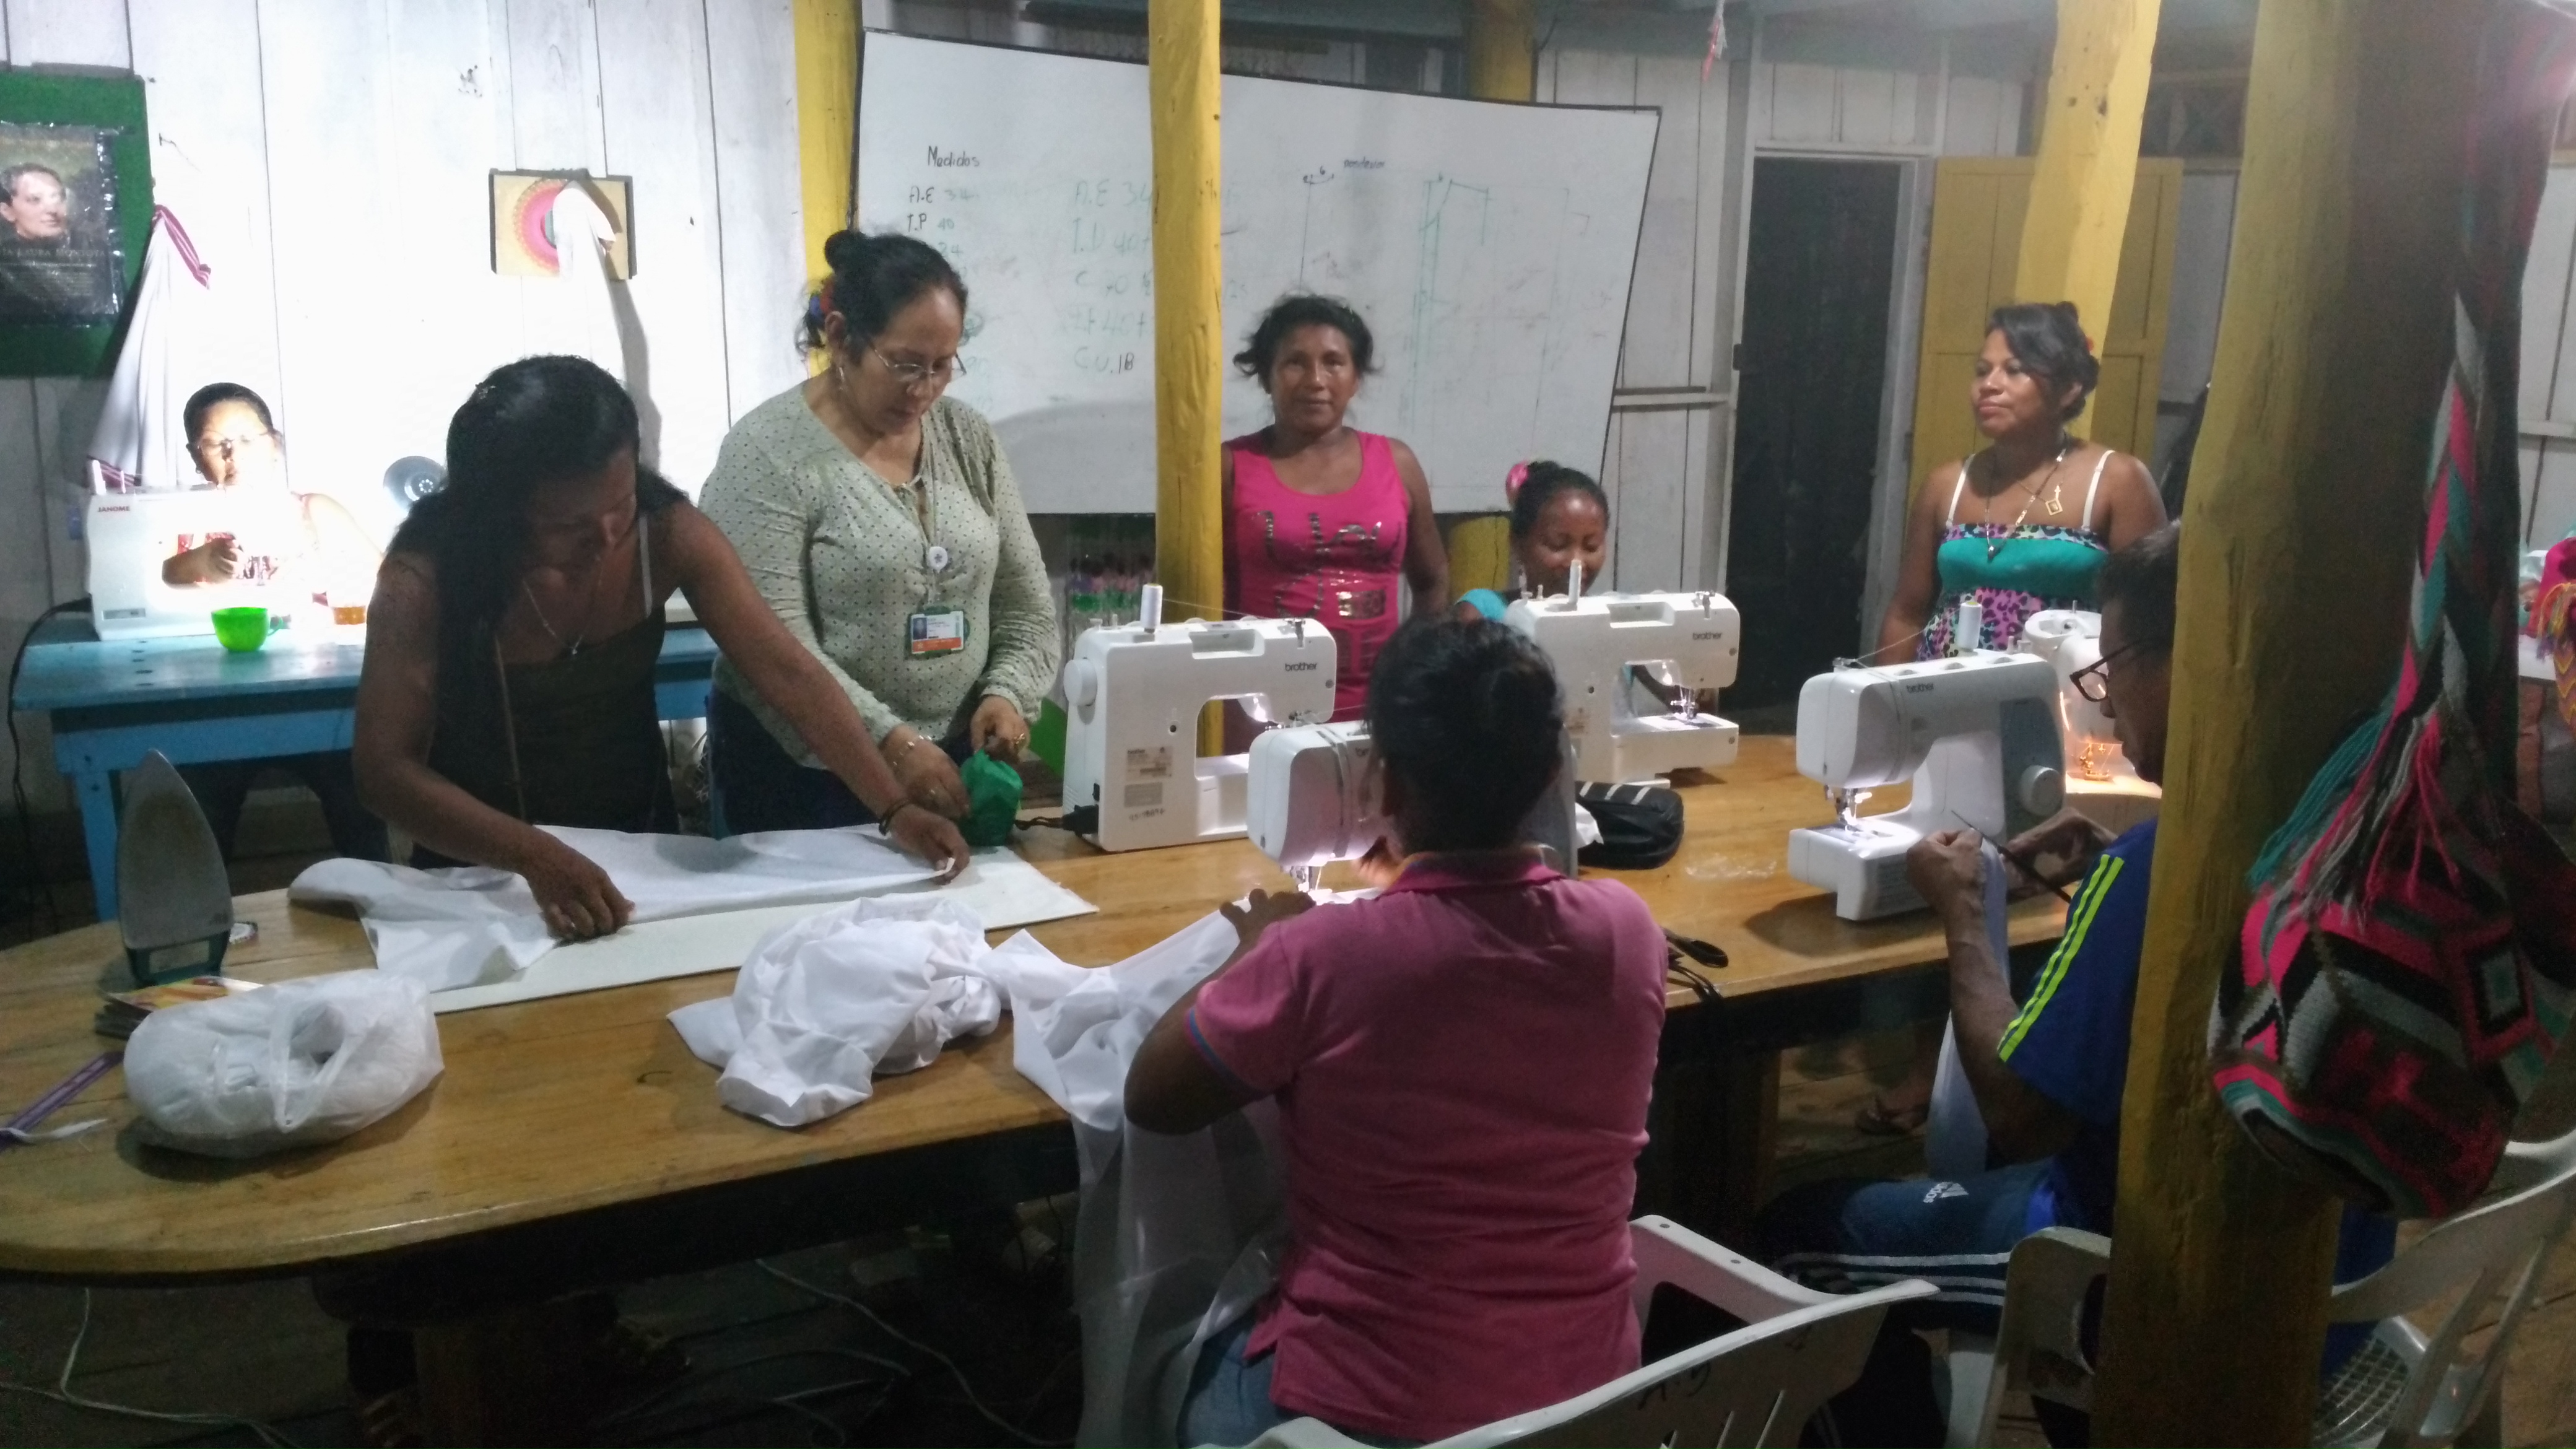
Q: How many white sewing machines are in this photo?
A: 6